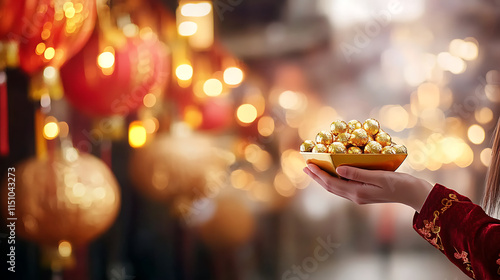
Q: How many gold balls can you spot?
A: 14